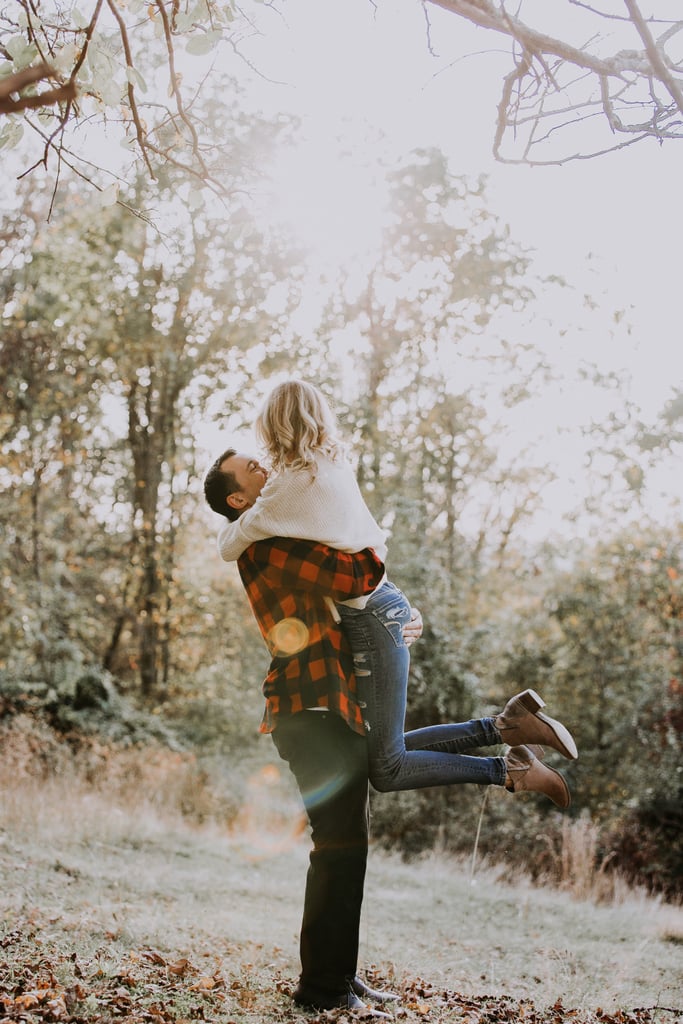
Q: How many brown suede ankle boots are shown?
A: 2